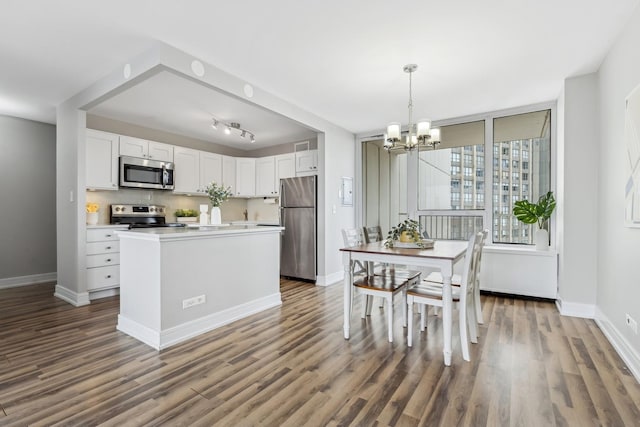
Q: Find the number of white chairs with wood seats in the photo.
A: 4